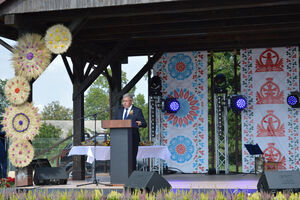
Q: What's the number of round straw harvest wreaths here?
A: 5